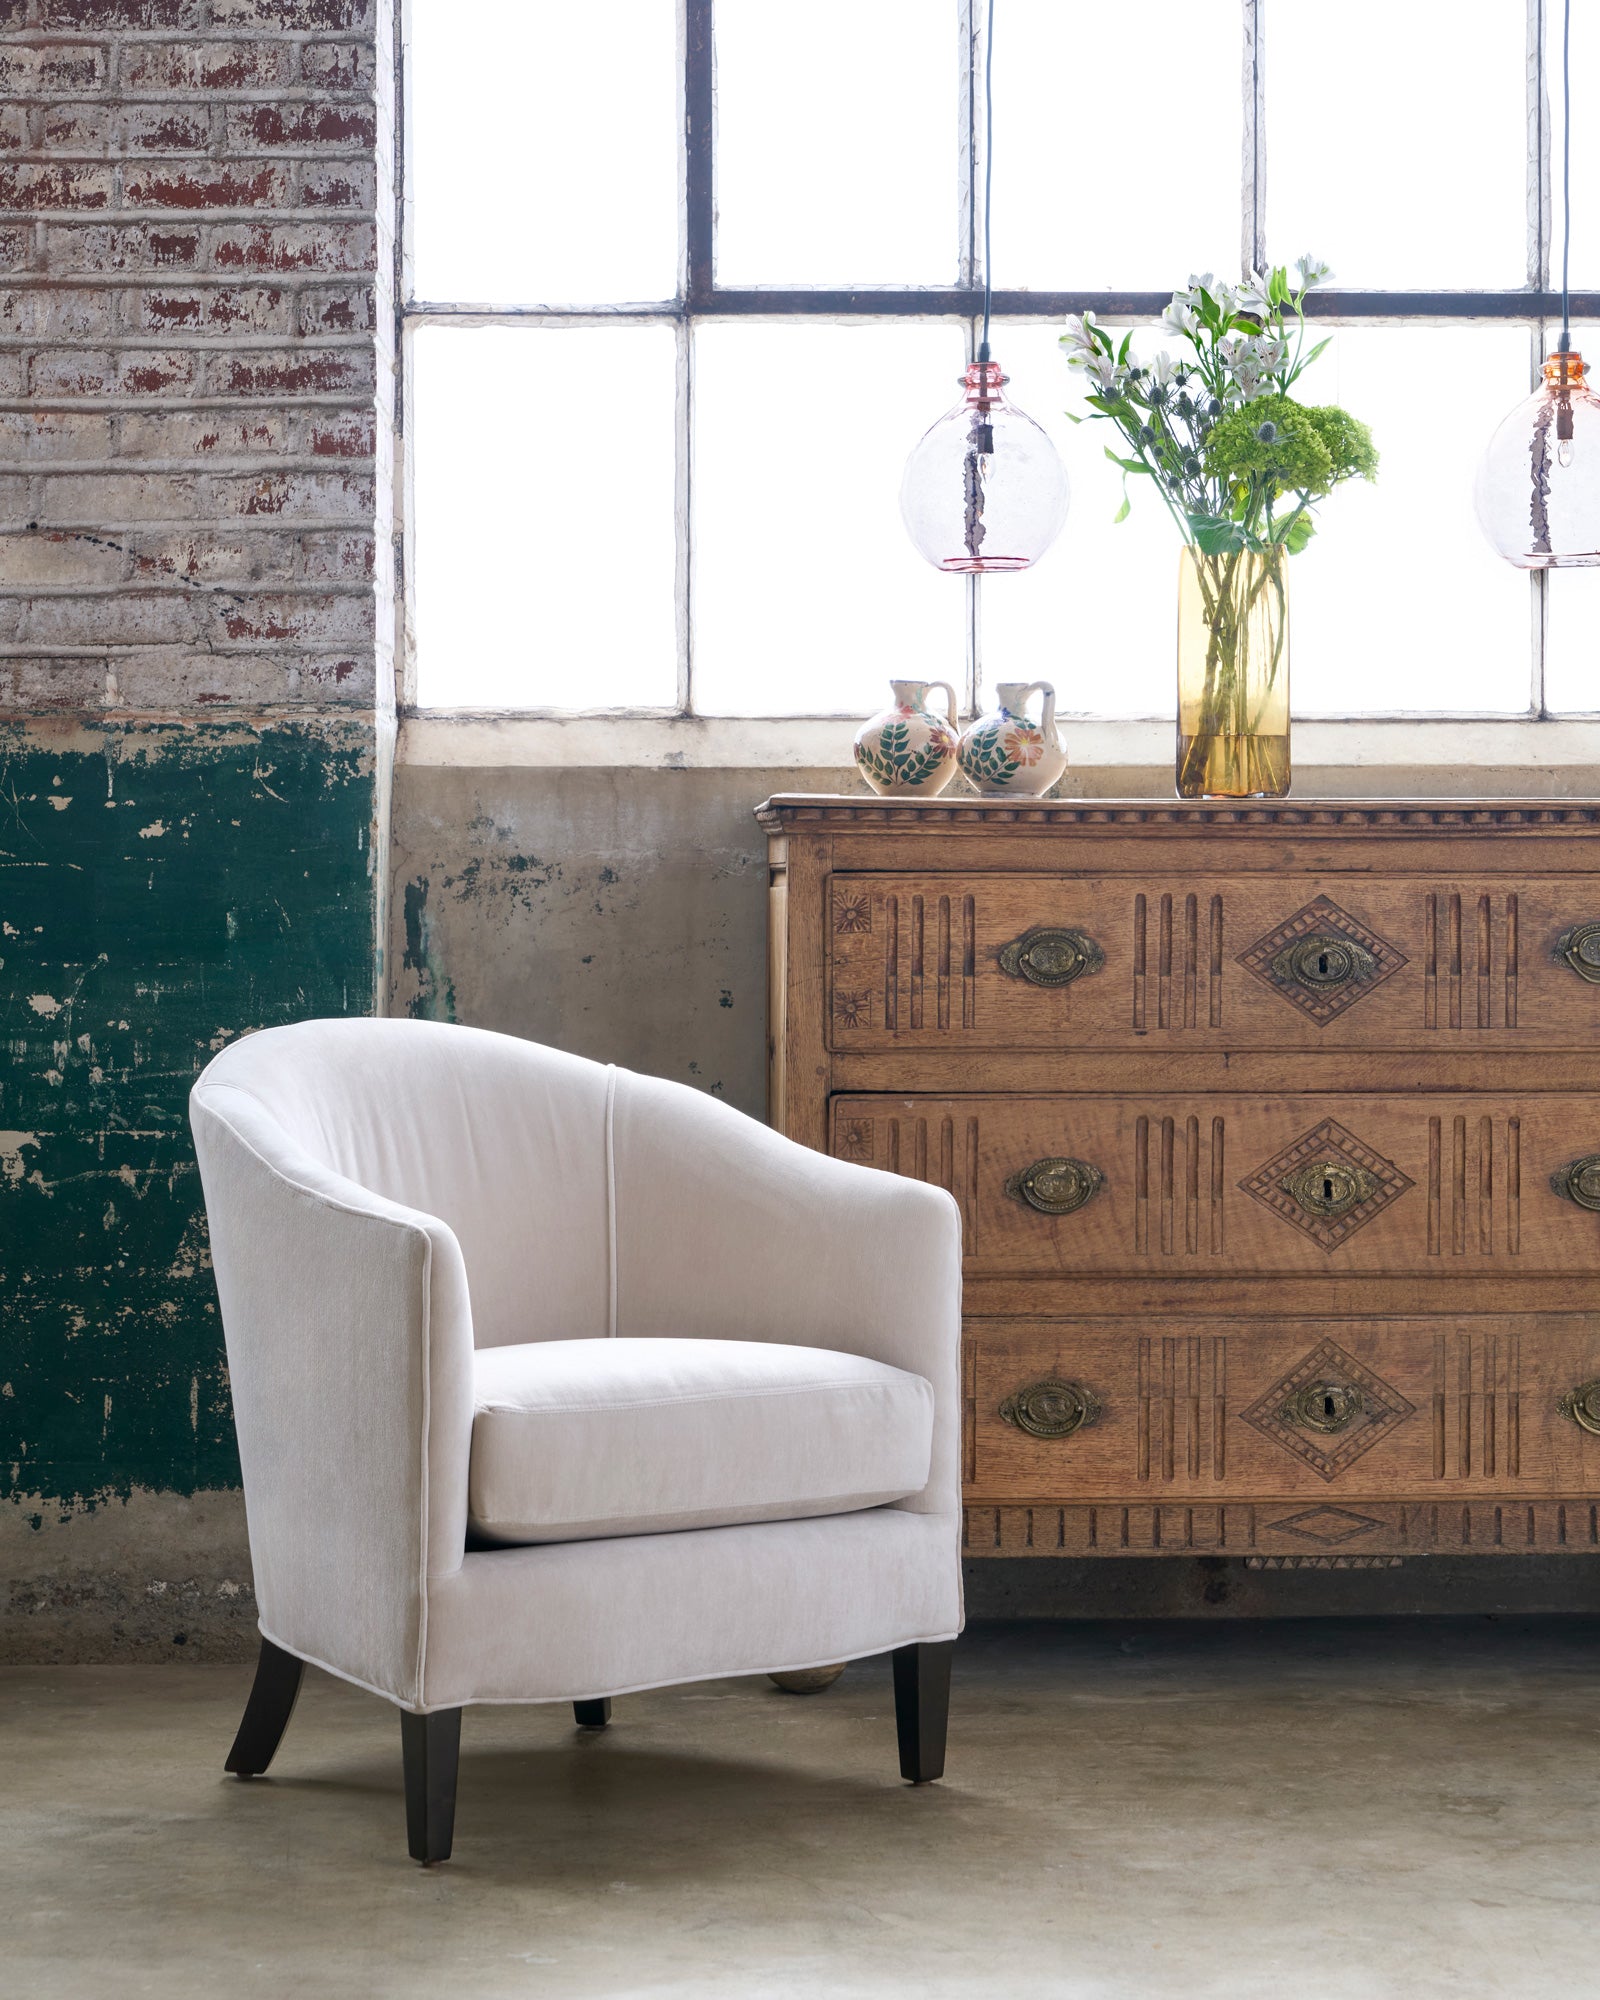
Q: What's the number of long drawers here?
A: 3